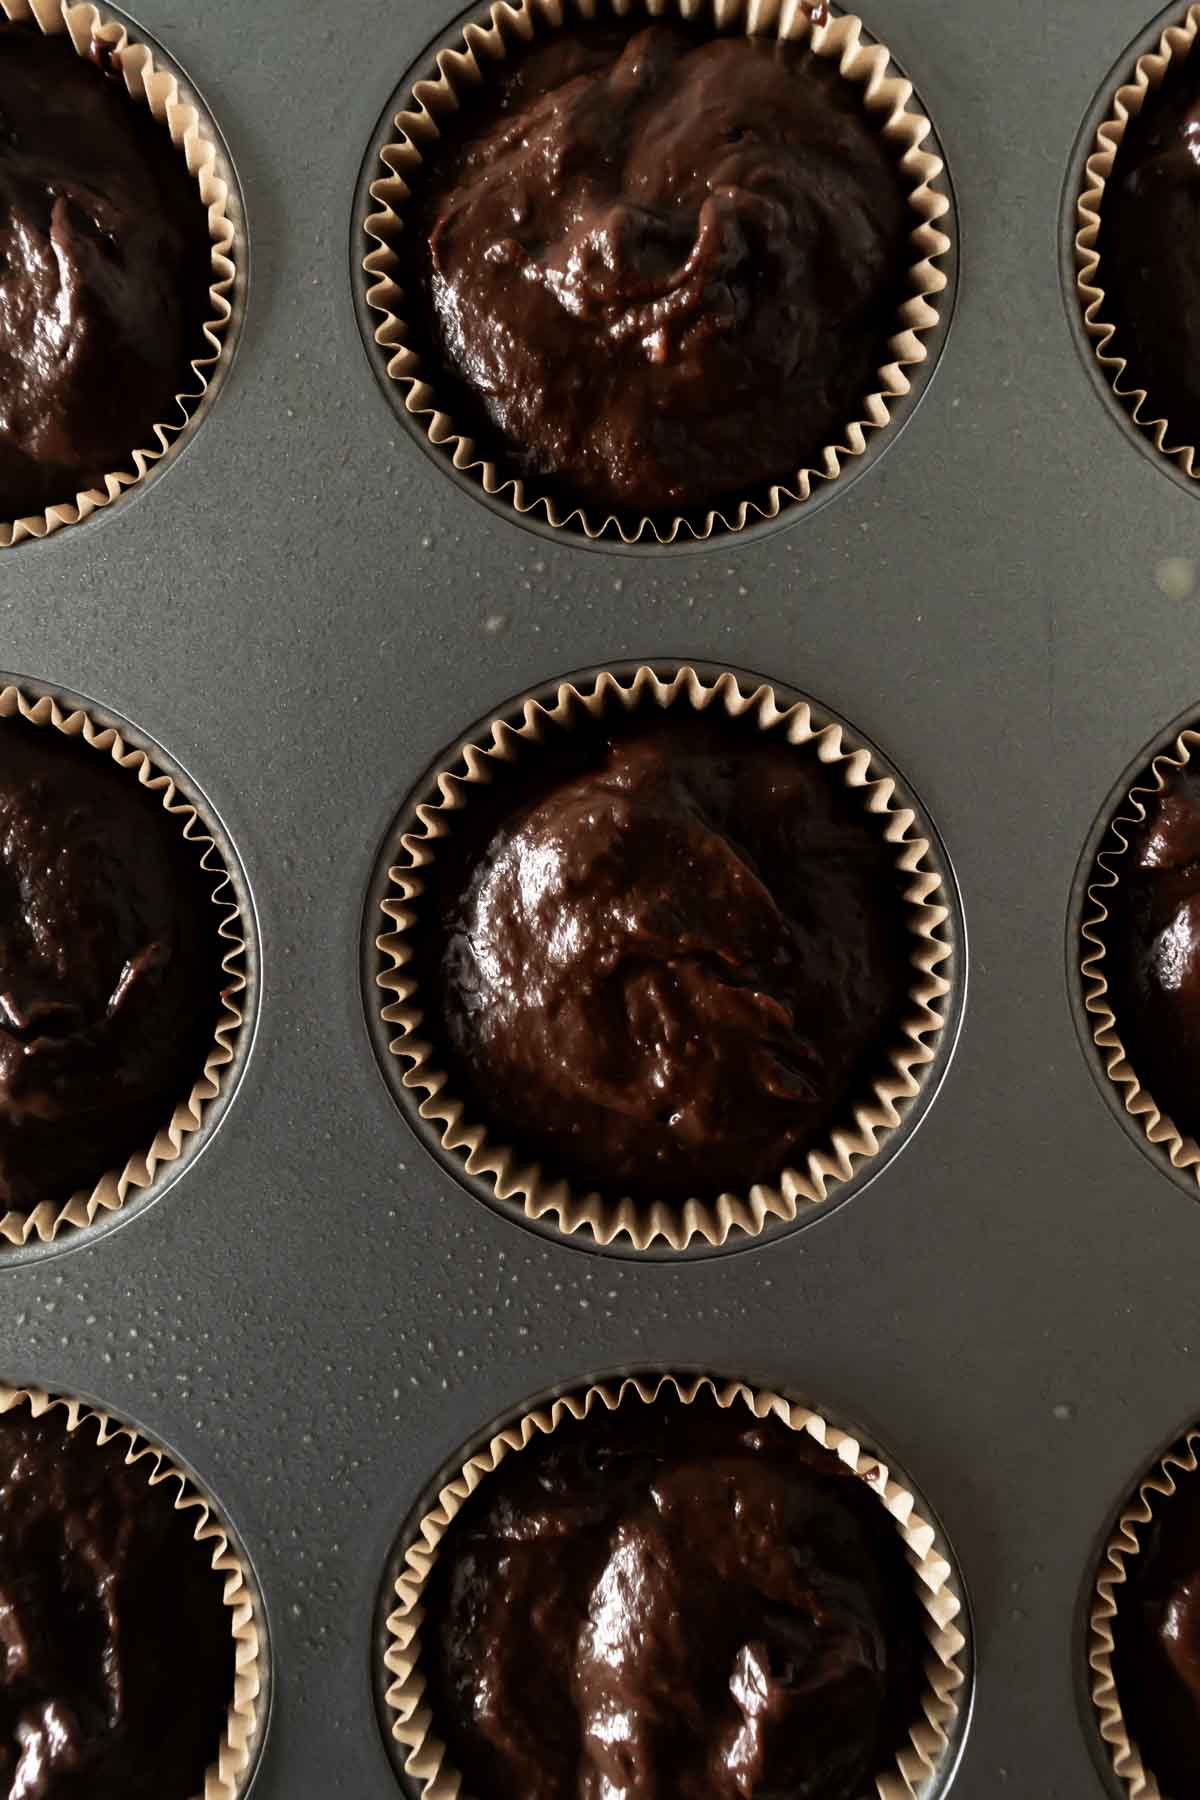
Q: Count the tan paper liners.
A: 9